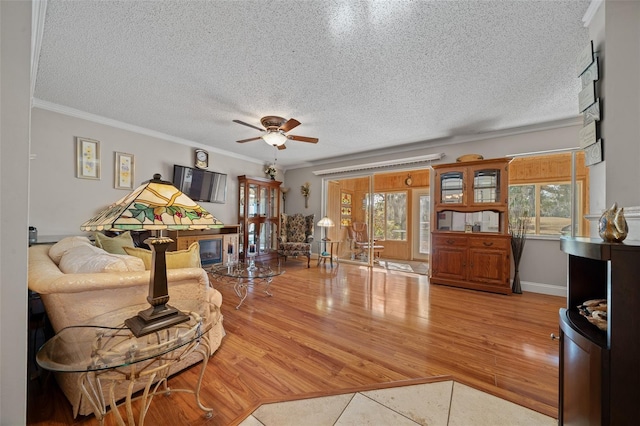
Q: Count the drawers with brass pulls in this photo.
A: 2